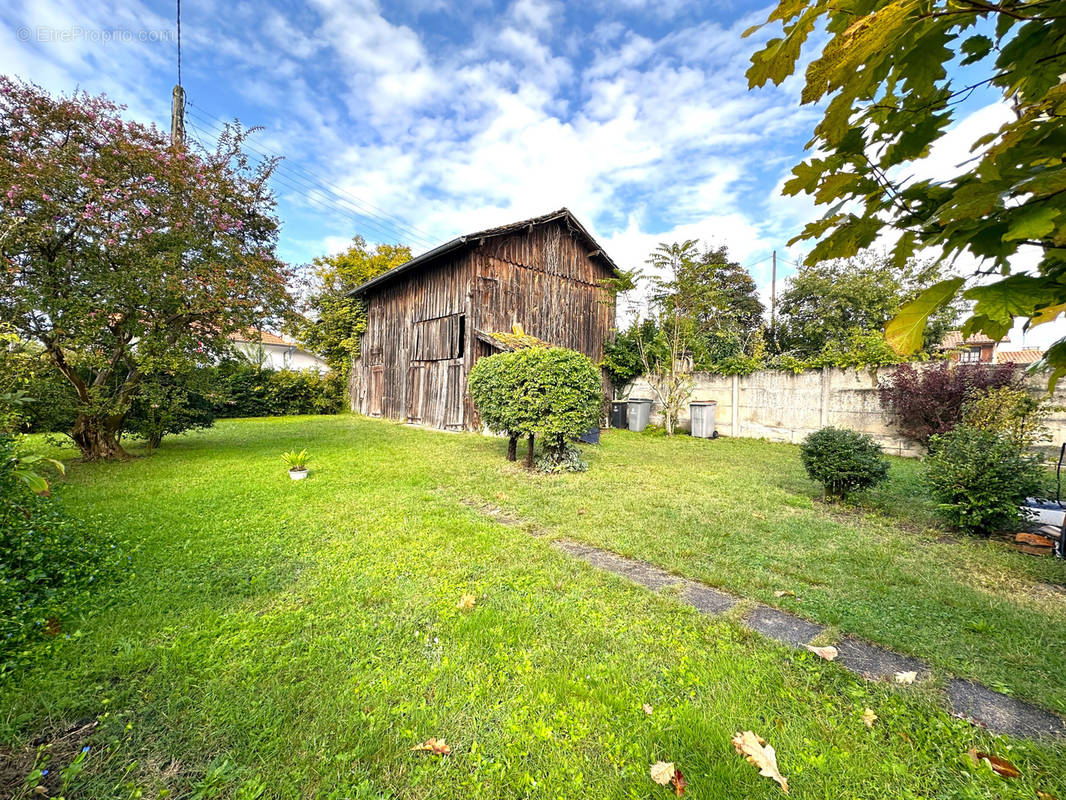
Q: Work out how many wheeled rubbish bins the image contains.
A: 3